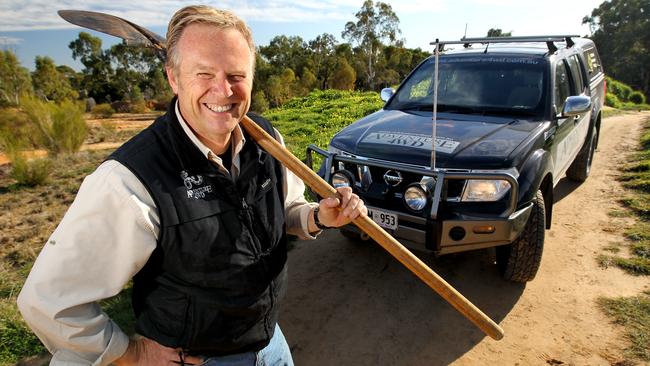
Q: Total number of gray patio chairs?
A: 0